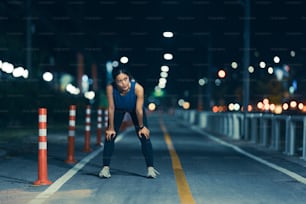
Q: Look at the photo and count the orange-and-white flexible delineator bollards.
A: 5